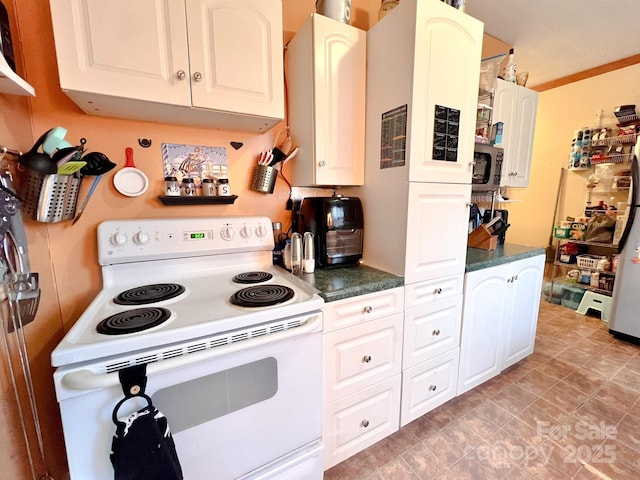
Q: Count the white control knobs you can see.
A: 5